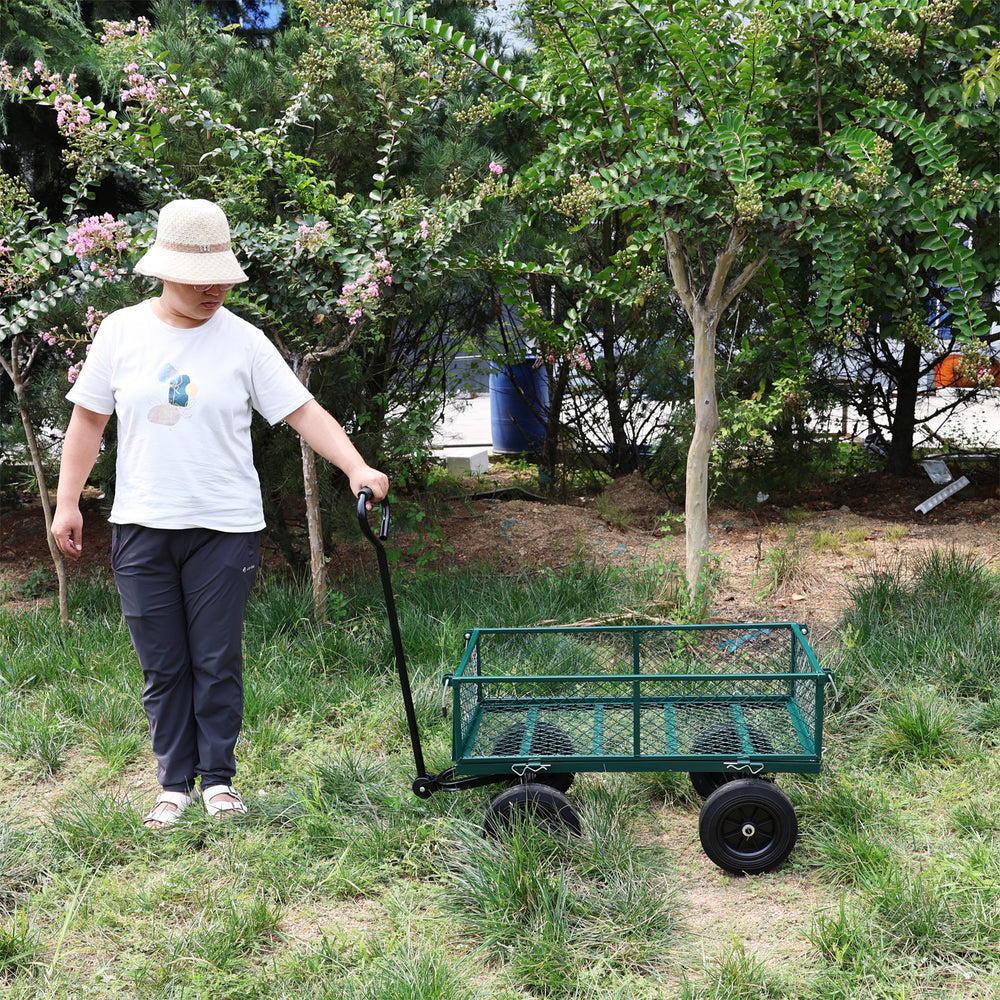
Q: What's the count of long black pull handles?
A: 1